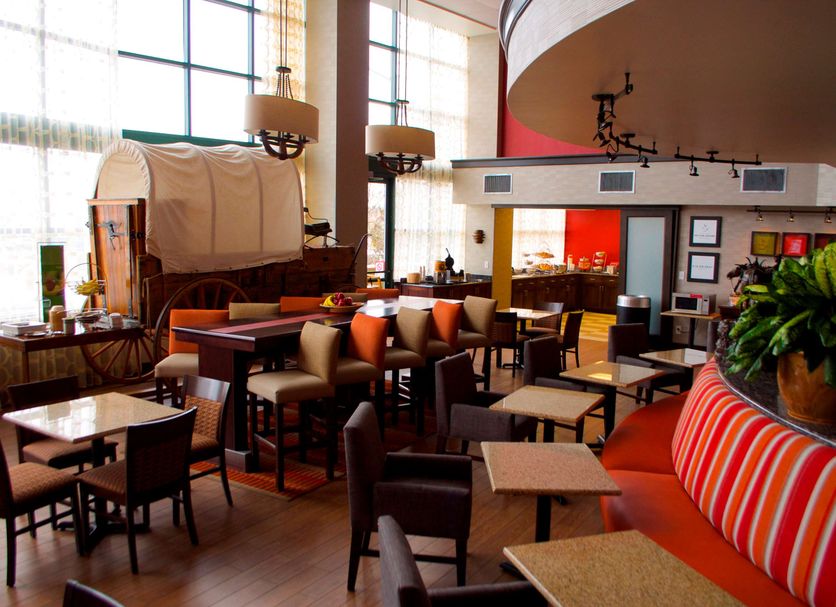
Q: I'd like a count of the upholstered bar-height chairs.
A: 10